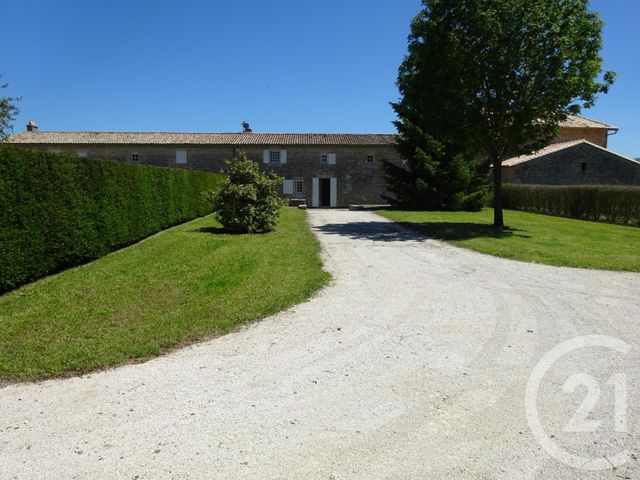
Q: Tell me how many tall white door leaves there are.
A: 2